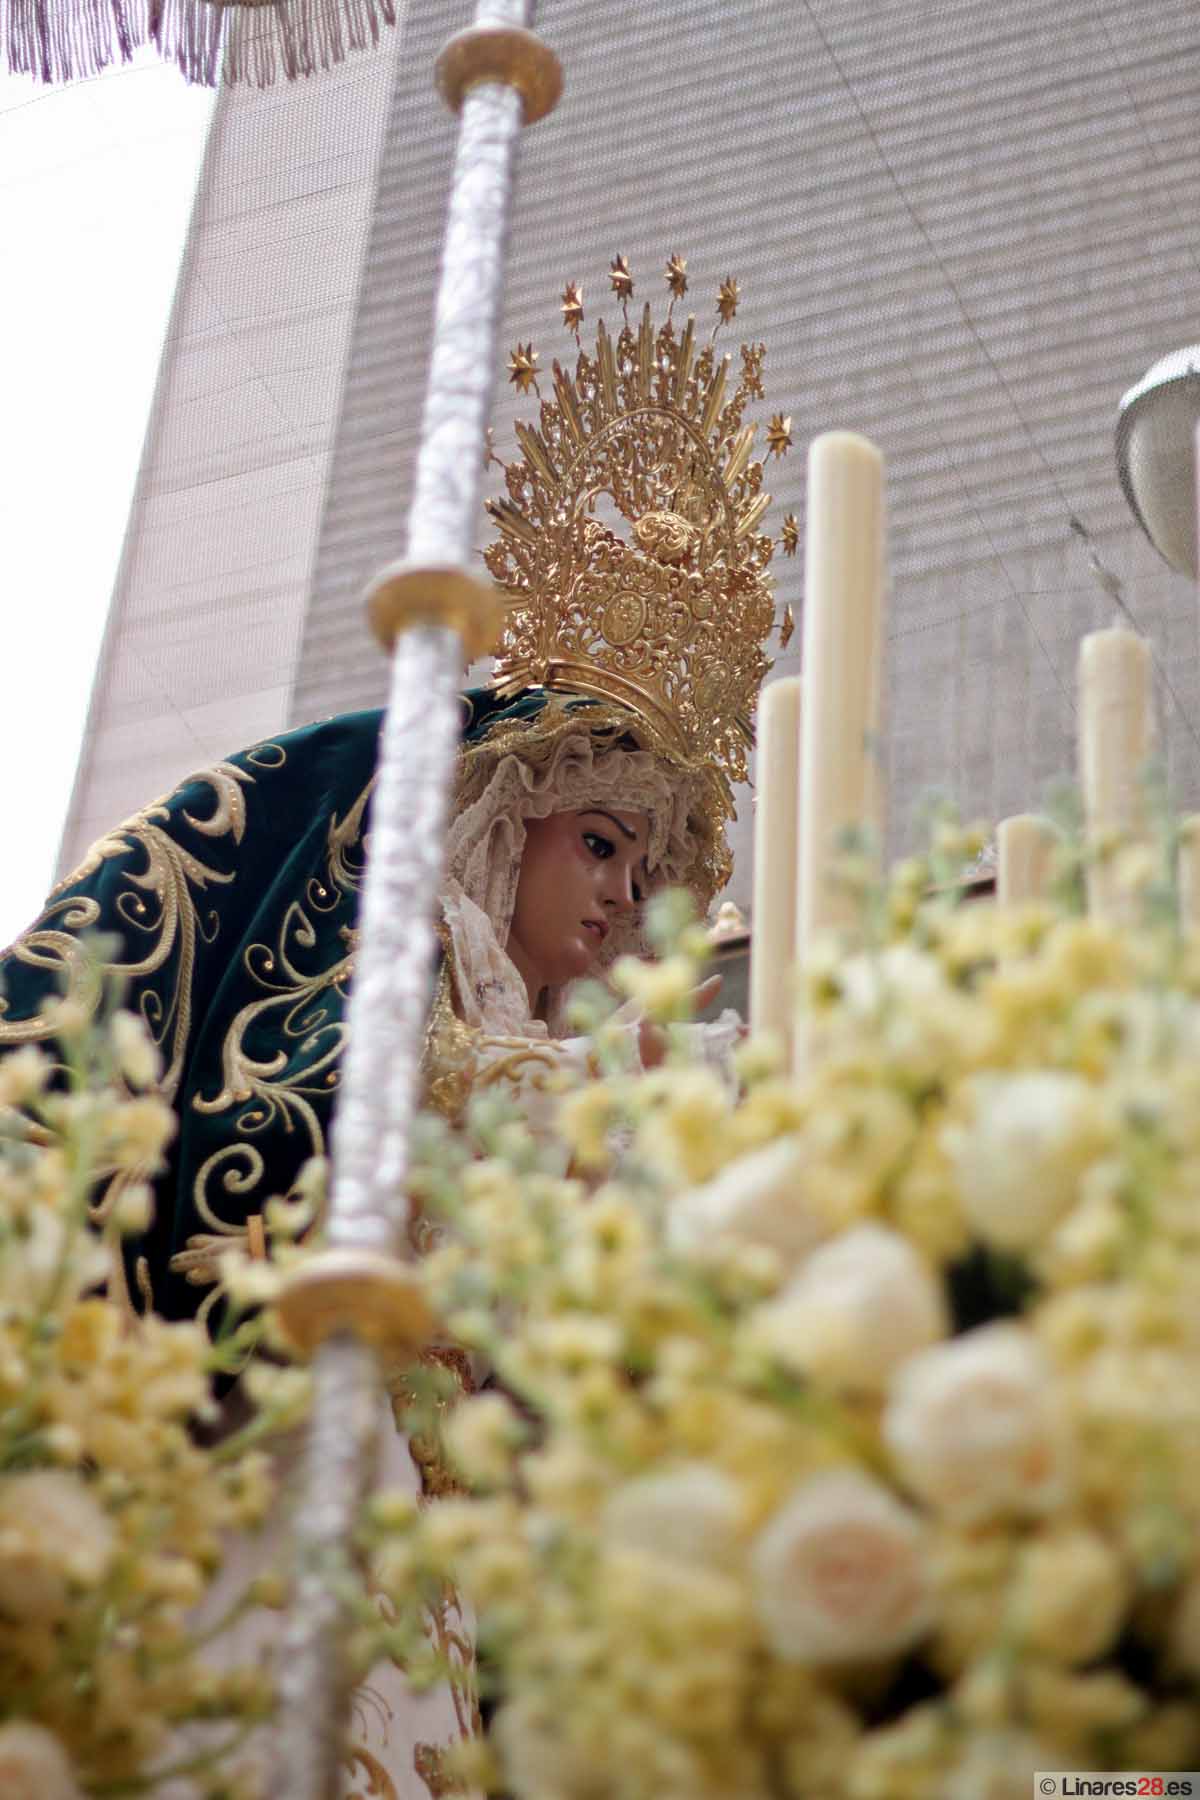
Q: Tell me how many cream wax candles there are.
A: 5